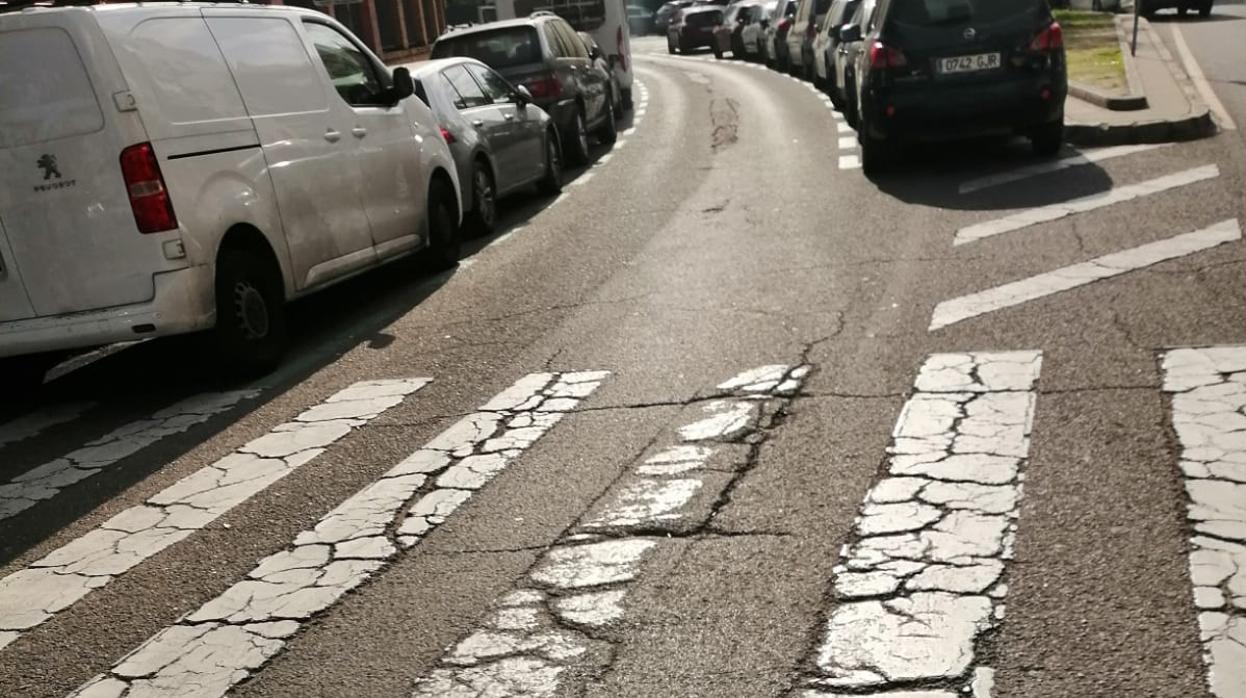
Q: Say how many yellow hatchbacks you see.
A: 0